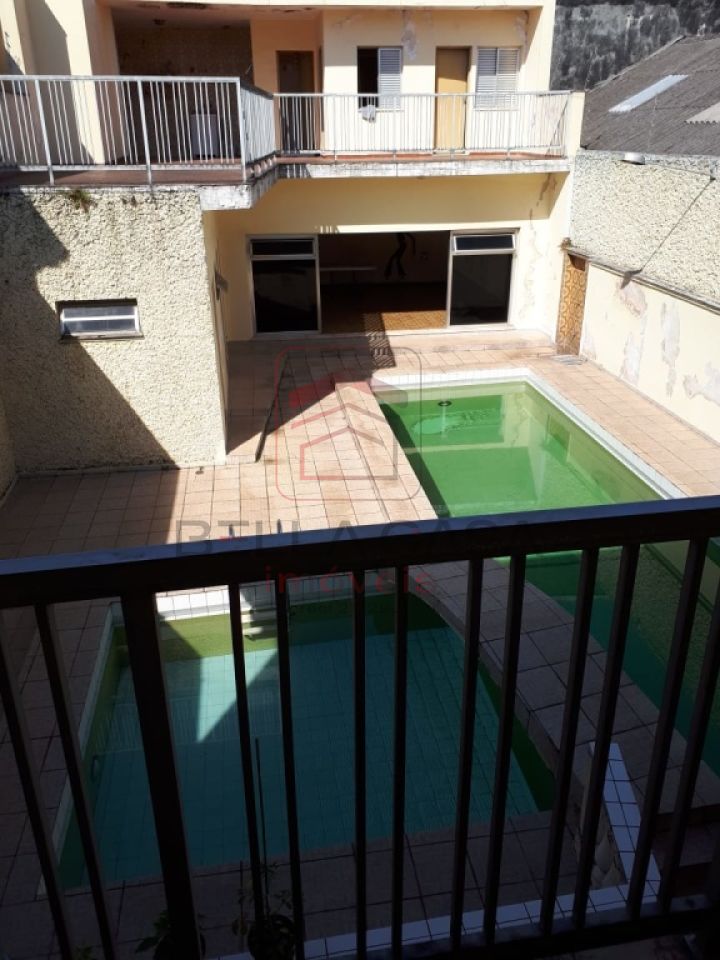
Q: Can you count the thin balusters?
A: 12